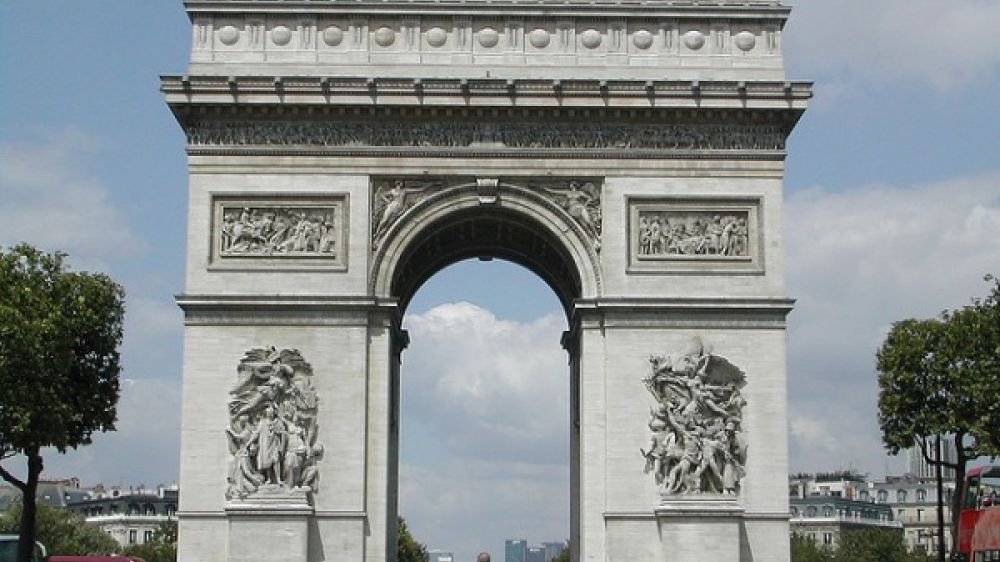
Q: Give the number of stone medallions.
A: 11